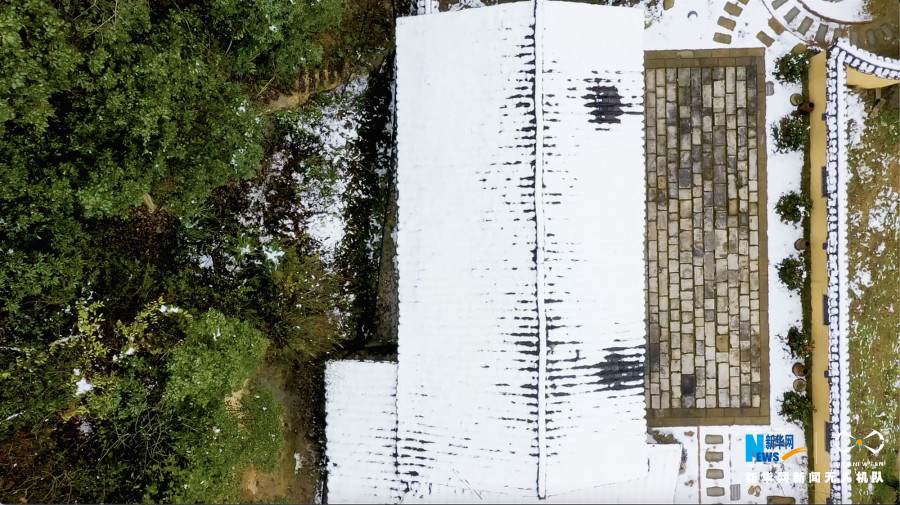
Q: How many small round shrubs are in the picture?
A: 6